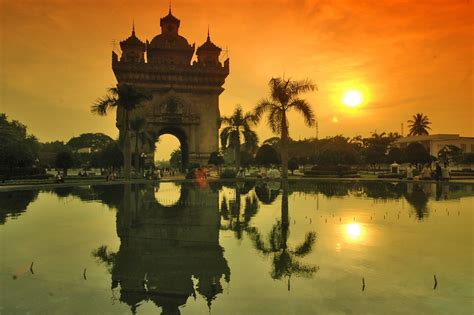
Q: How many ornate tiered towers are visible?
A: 3